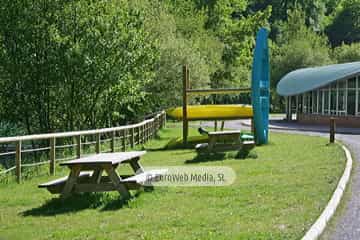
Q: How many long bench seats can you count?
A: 4